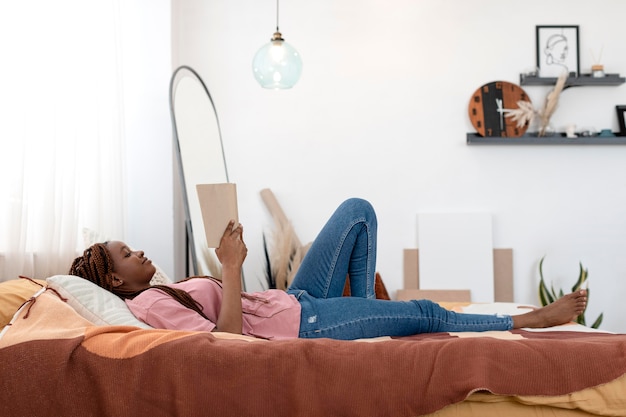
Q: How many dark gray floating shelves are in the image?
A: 2